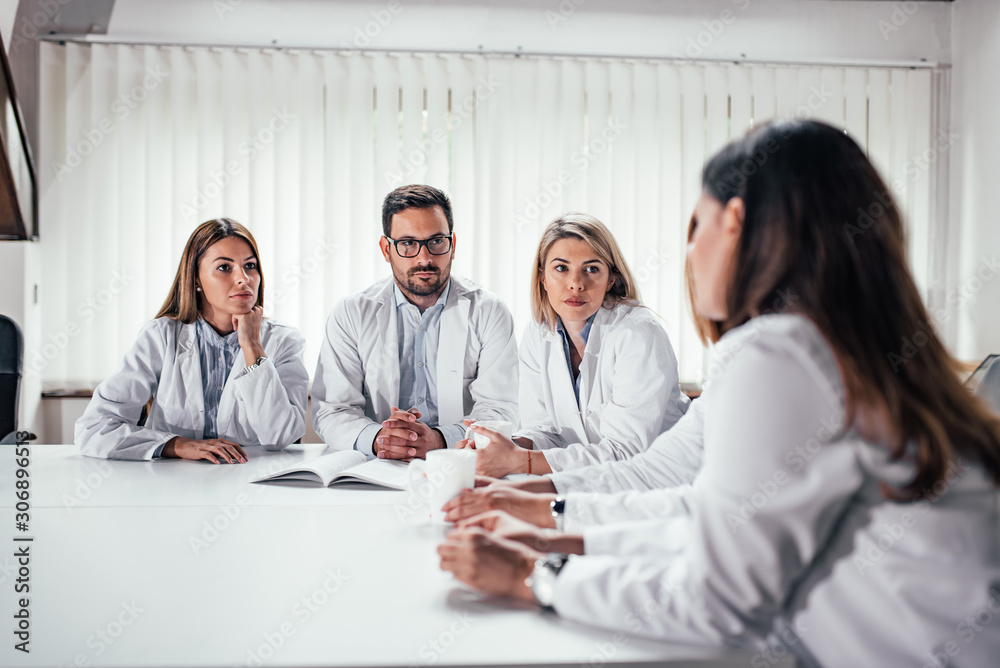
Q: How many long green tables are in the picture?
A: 0